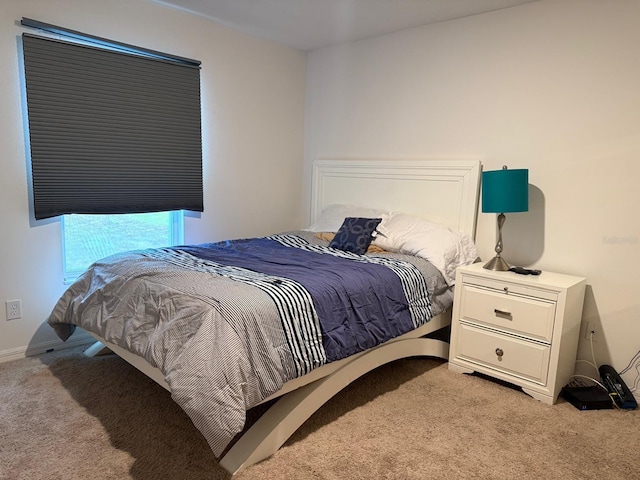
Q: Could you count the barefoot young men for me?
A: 0